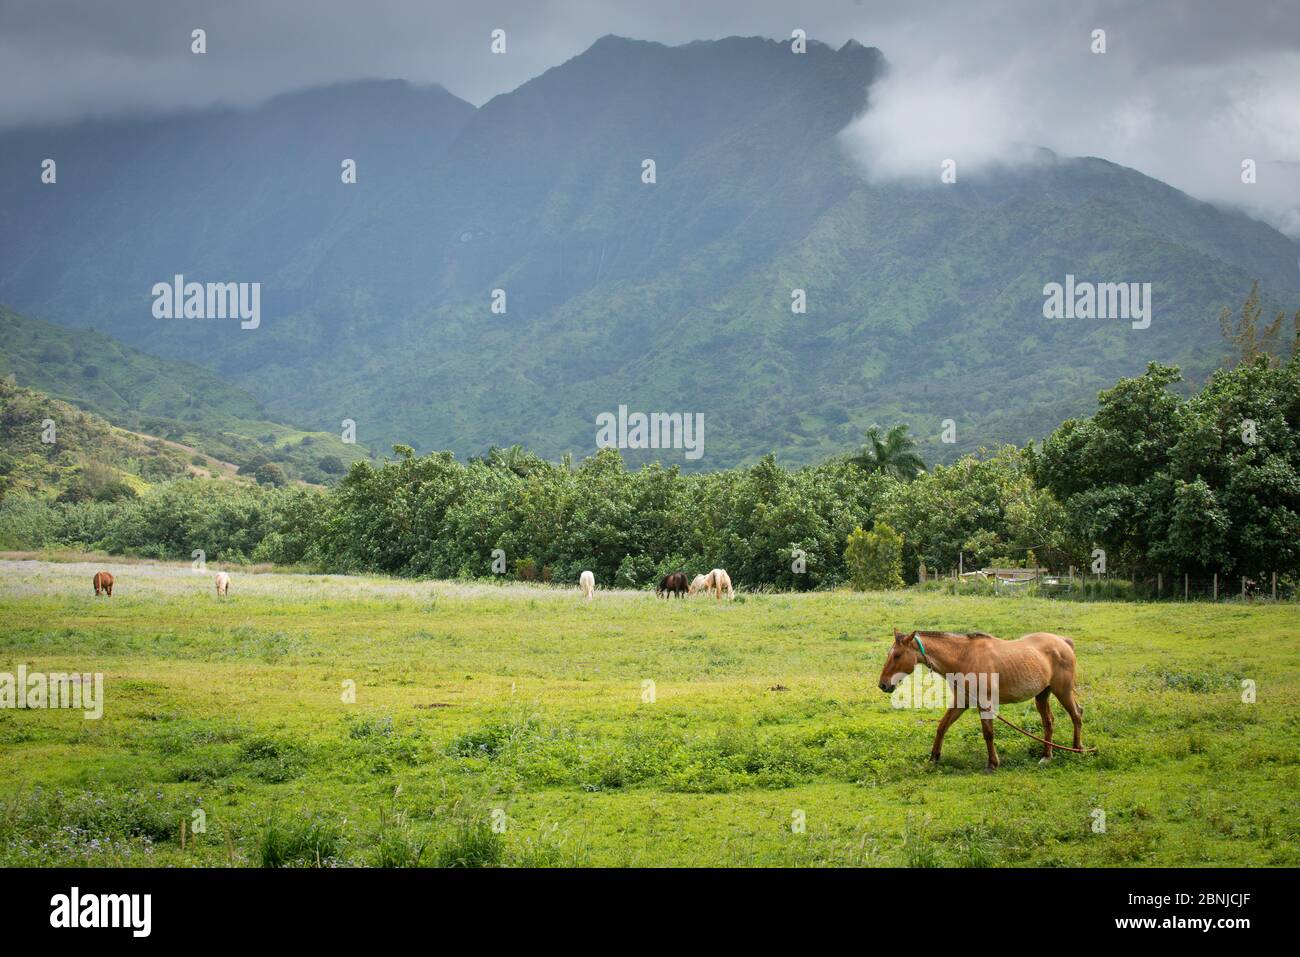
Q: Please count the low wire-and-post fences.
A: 1